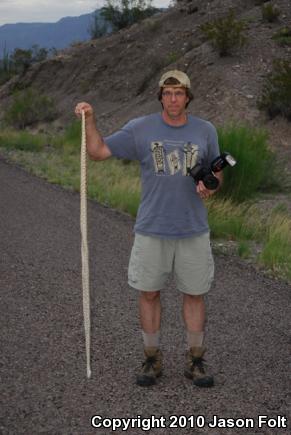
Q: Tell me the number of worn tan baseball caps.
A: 1